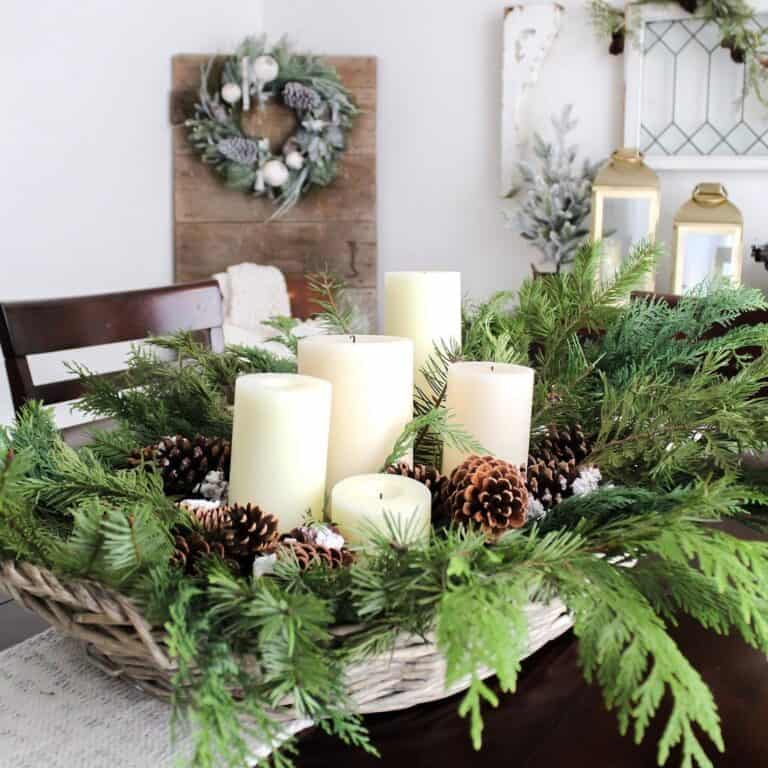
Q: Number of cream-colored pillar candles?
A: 5